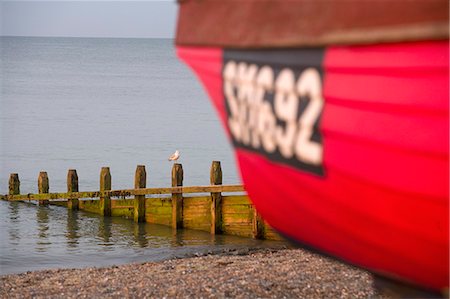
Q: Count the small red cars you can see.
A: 0